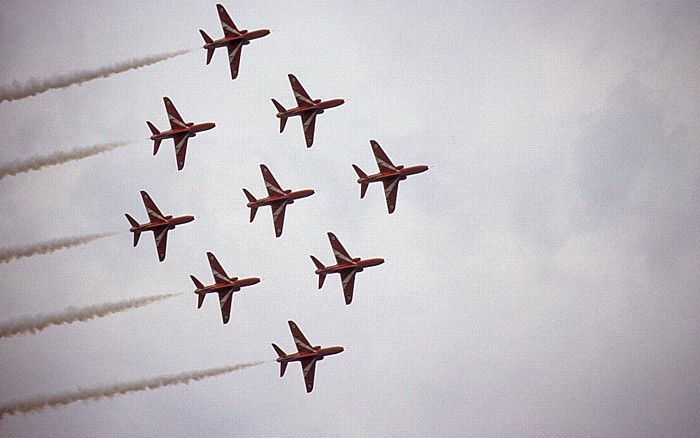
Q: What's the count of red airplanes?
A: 9